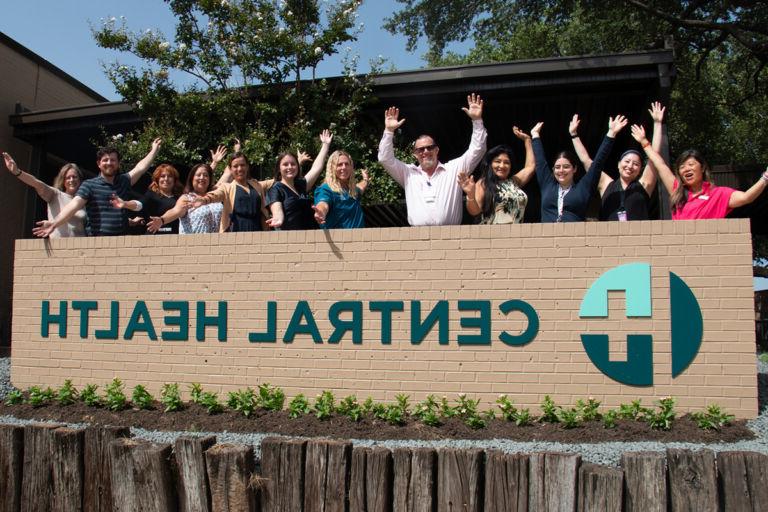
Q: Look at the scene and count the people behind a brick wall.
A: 12